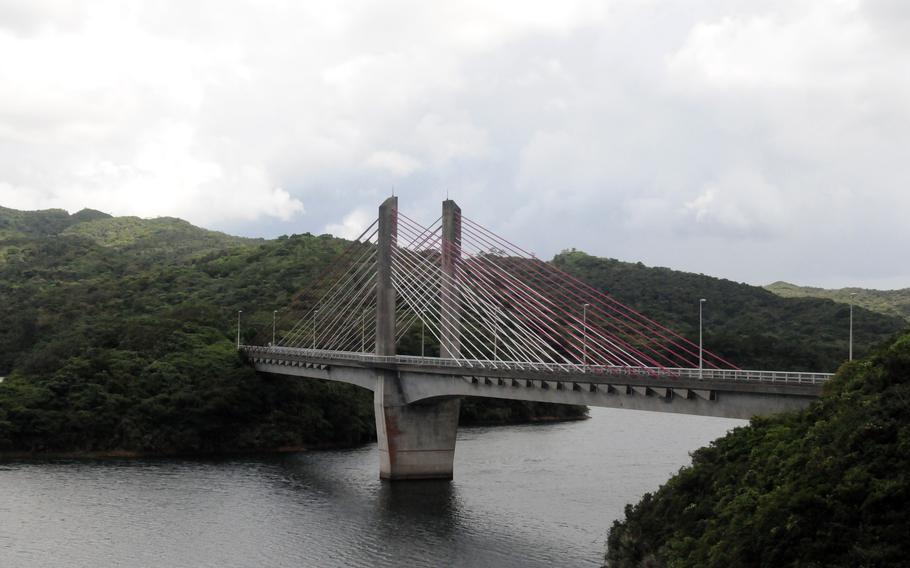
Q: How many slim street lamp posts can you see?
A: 9